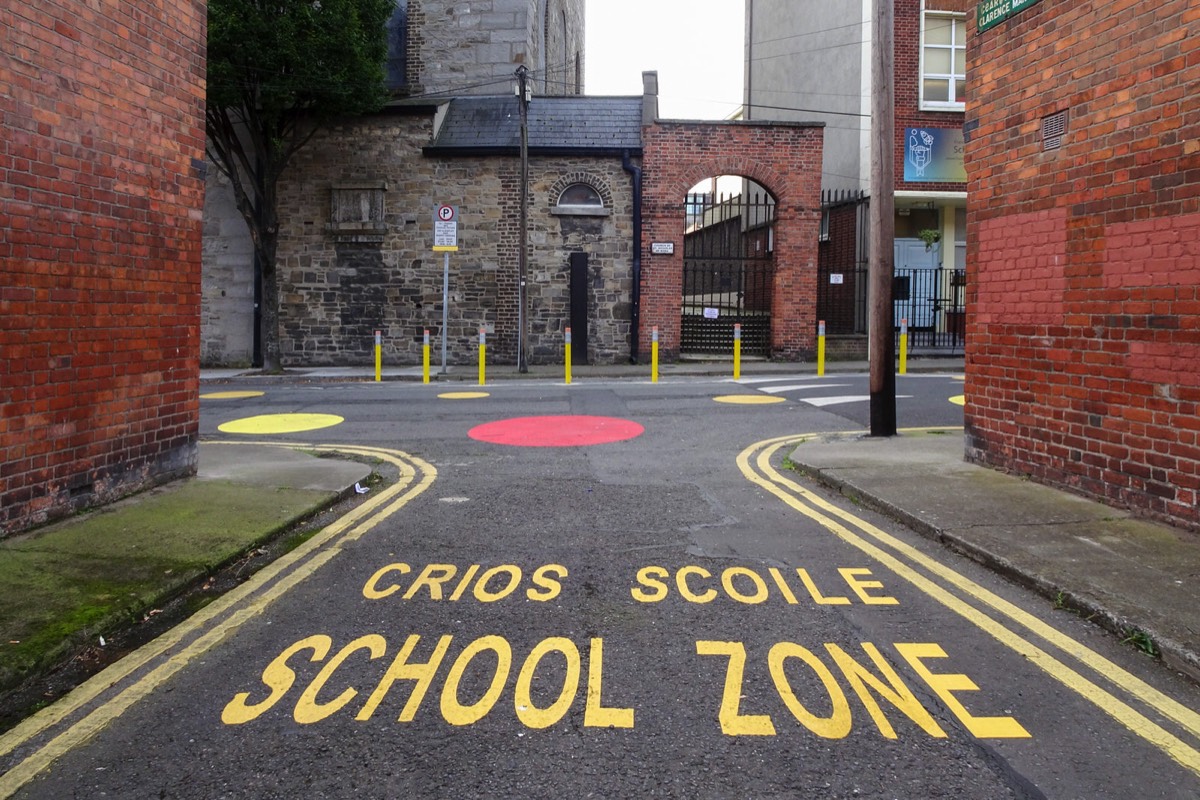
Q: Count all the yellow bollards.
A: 8